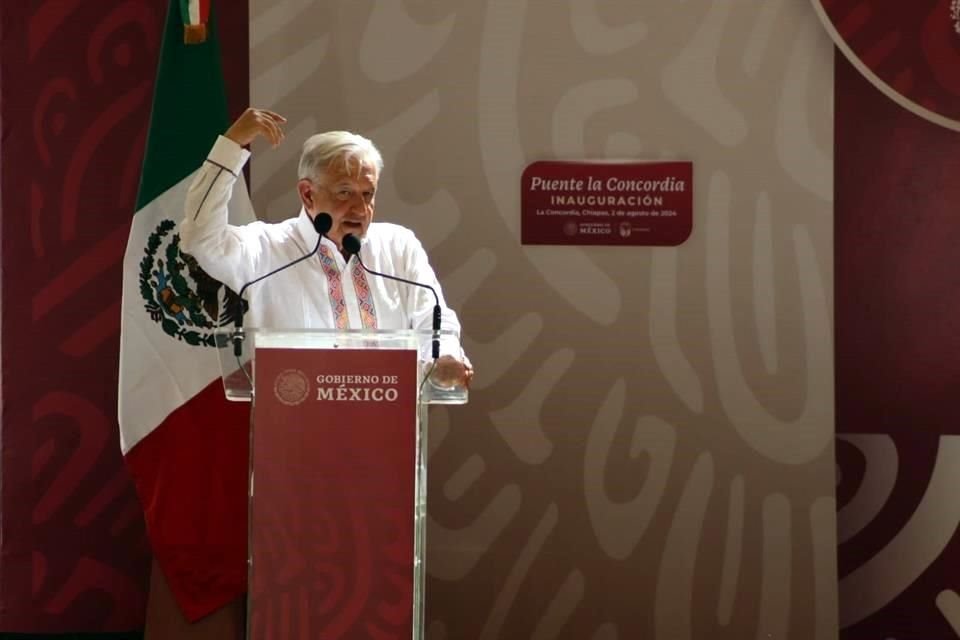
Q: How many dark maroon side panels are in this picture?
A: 2